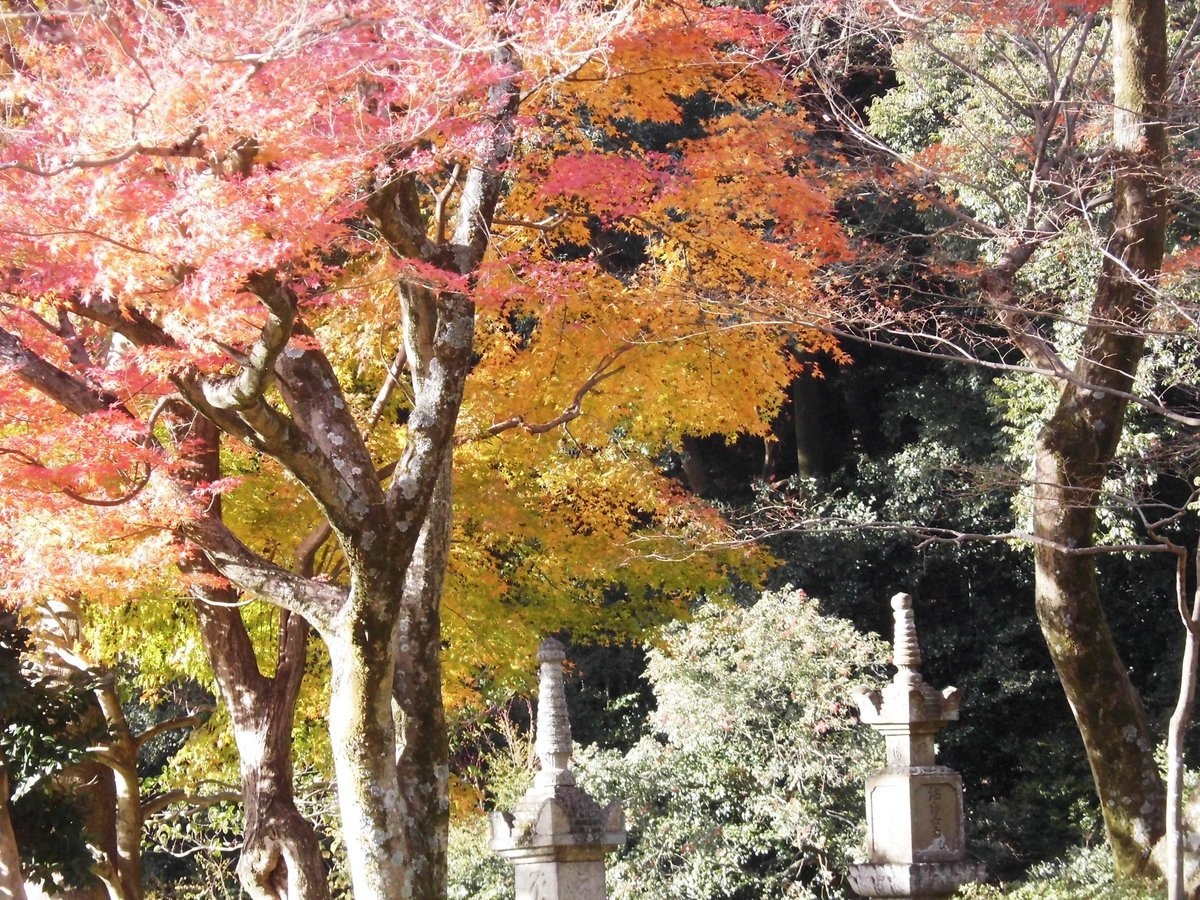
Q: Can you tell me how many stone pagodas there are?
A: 2